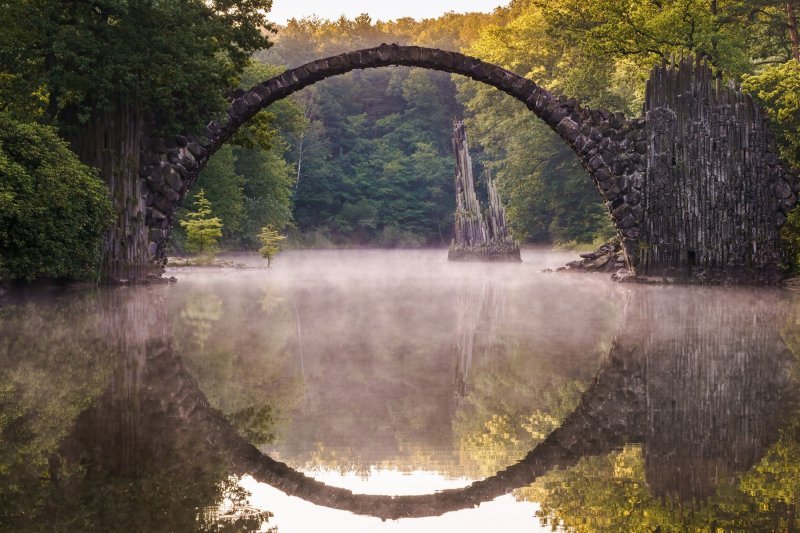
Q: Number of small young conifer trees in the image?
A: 2